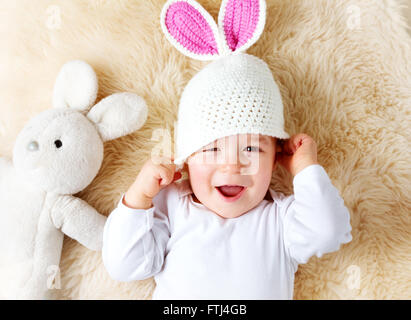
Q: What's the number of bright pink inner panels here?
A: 2